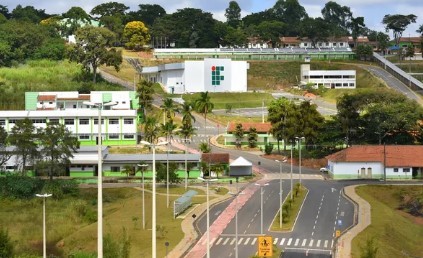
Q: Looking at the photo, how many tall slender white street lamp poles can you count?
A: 12